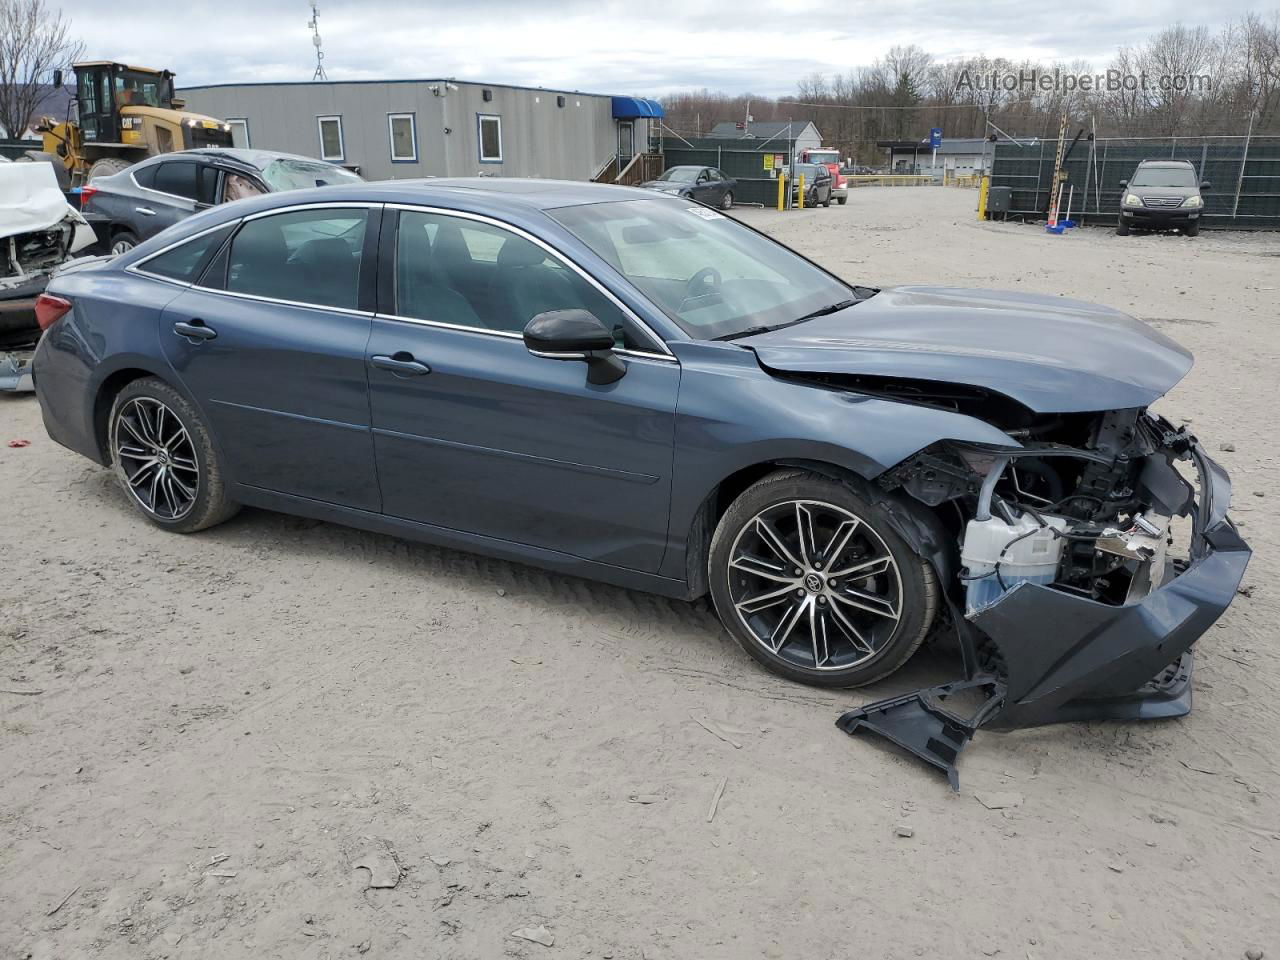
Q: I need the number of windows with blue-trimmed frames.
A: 4